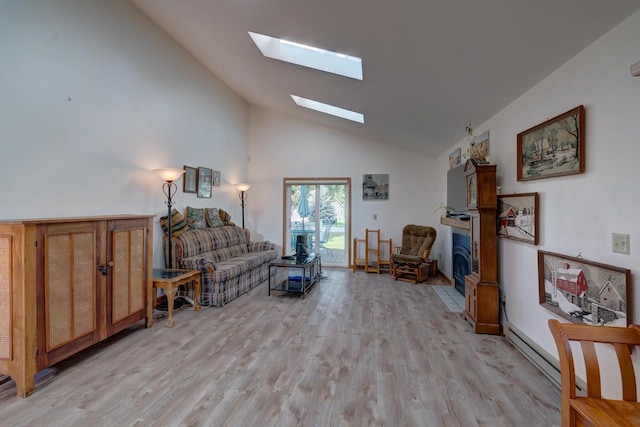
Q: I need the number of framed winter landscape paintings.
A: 3